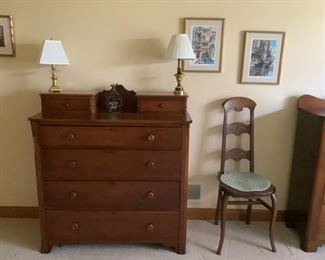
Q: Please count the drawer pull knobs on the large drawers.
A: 8